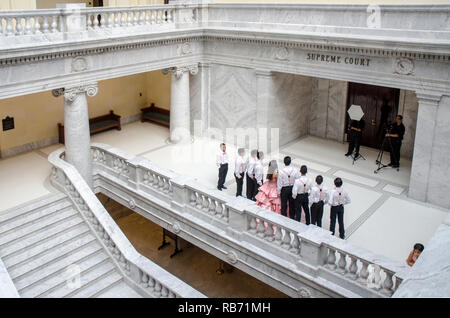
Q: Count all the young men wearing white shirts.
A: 8